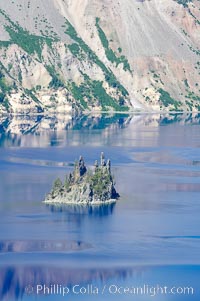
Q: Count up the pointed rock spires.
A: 4